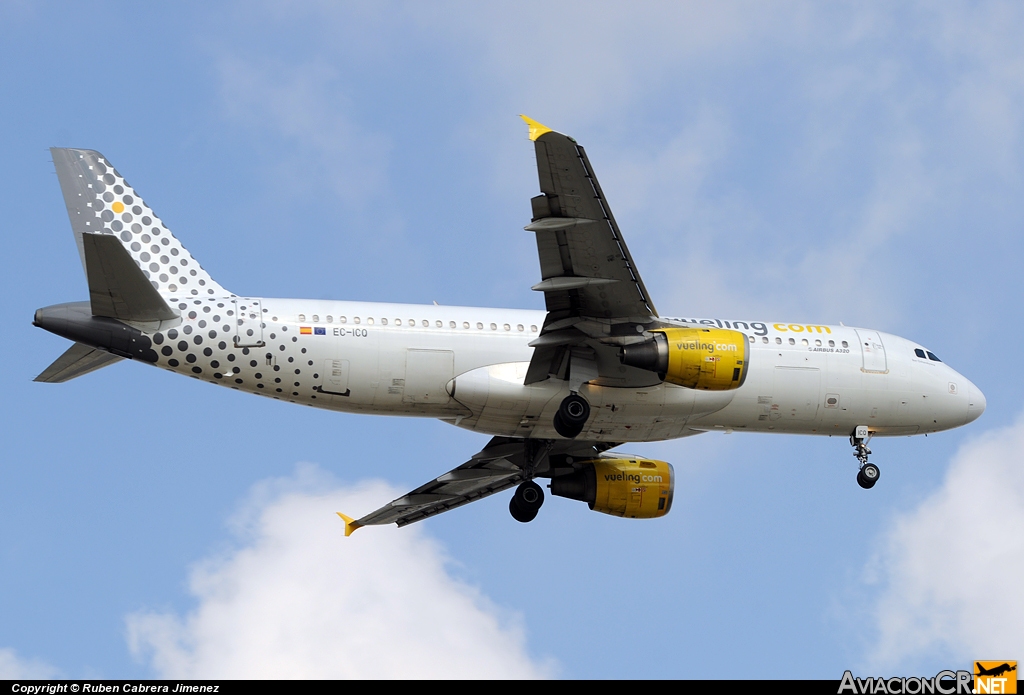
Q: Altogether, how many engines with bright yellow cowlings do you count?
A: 2